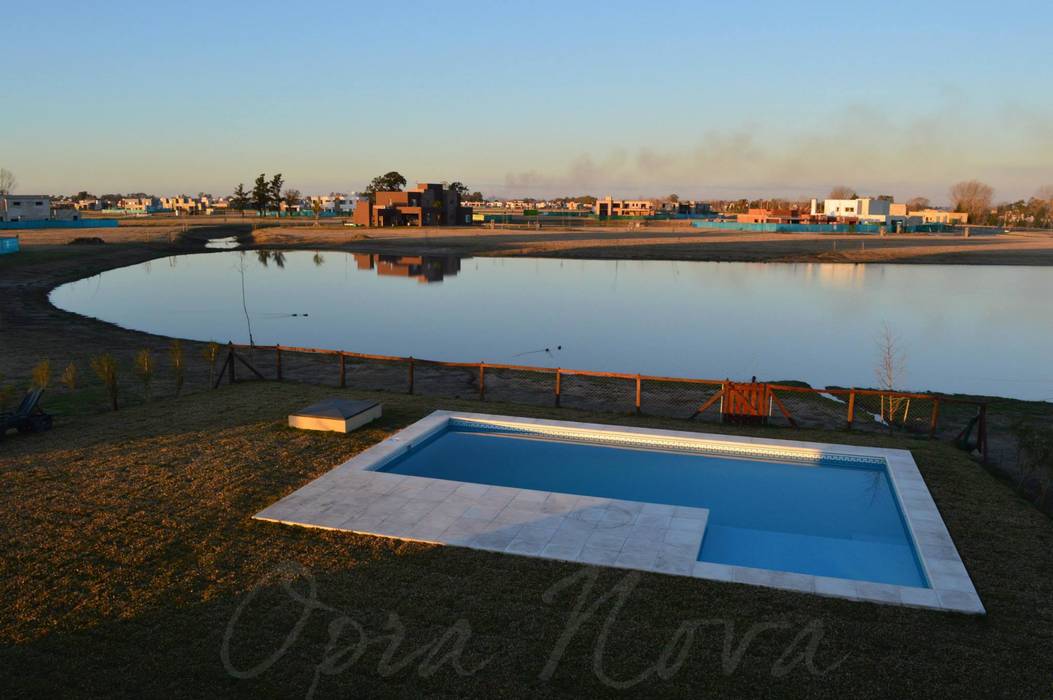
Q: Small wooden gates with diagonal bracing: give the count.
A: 1